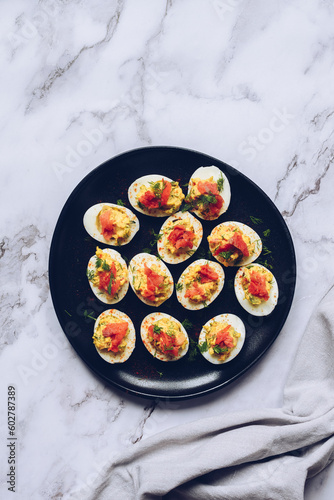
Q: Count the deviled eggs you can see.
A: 12